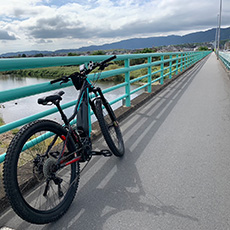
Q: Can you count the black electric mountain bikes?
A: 1